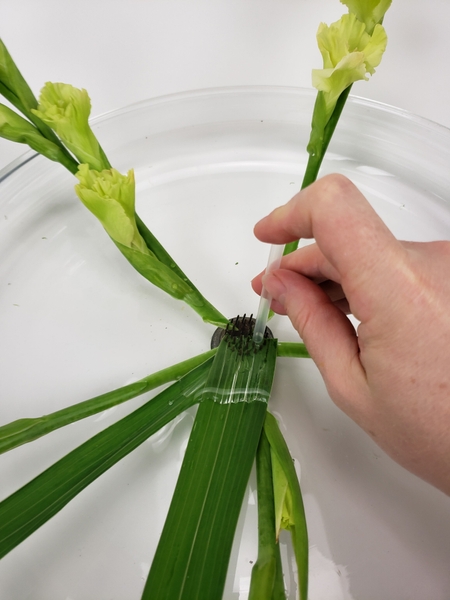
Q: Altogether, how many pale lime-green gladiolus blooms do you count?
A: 4